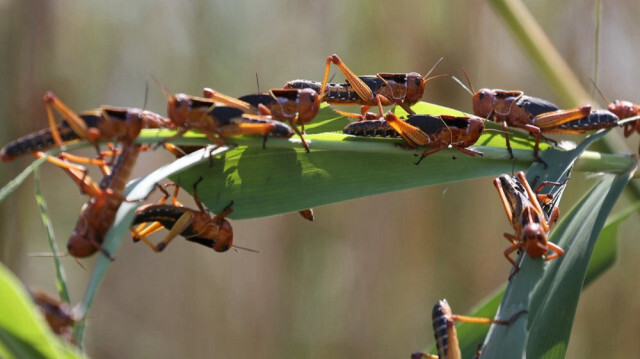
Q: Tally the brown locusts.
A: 12